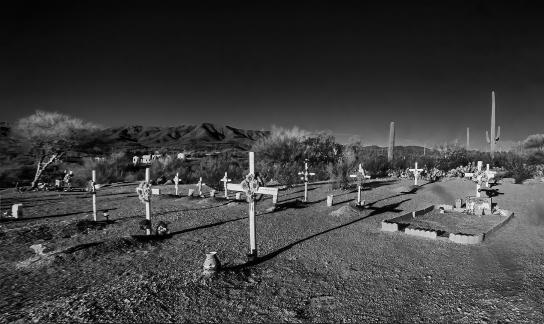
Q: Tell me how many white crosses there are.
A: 11